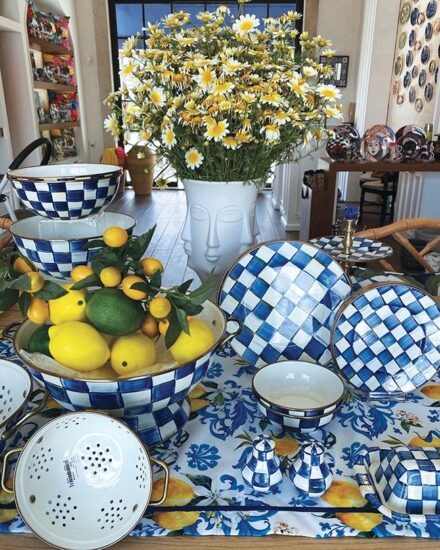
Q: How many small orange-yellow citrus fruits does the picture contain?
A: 11